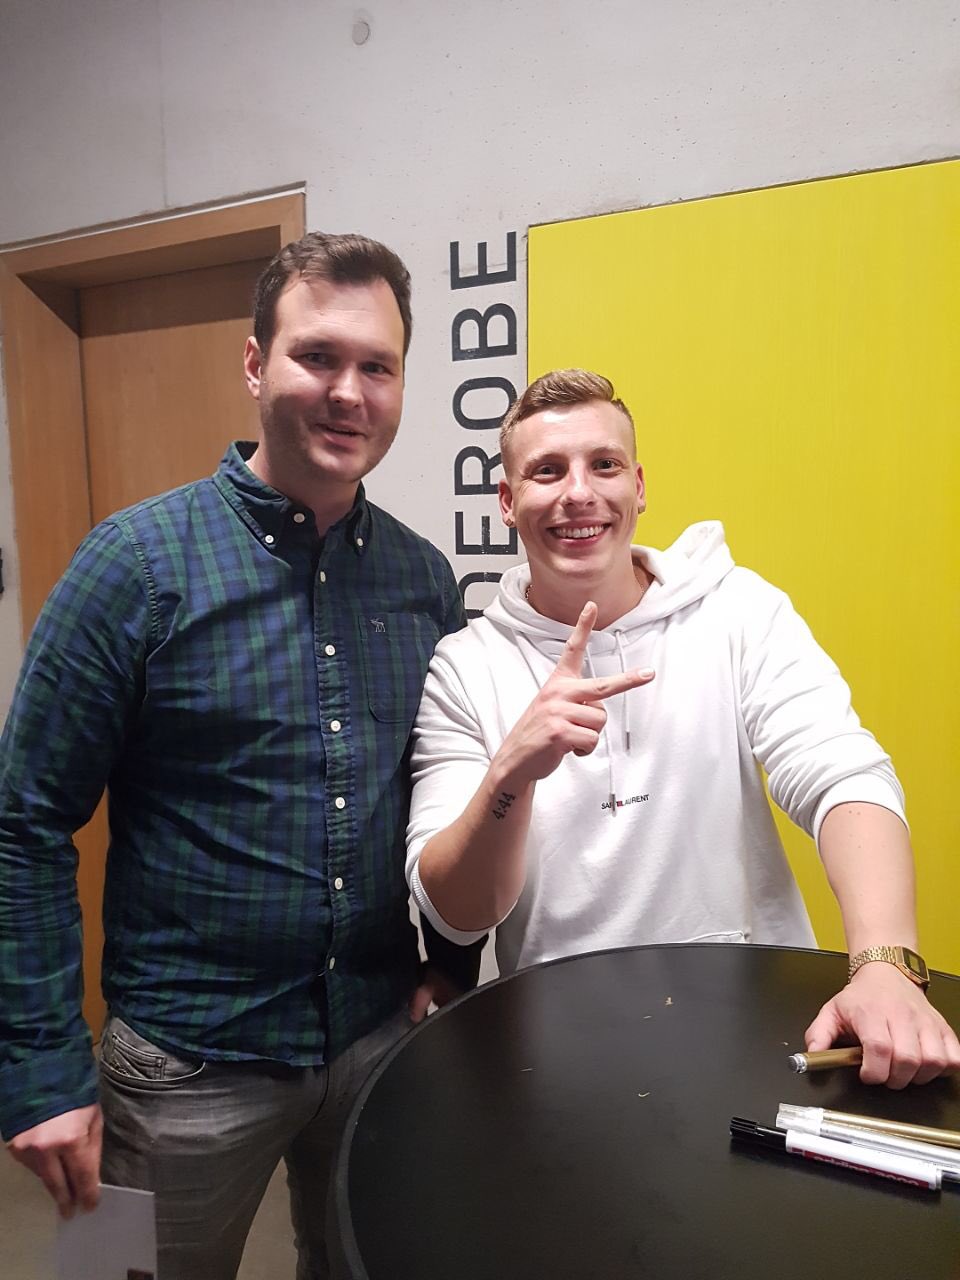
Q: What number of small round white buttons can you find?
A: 9